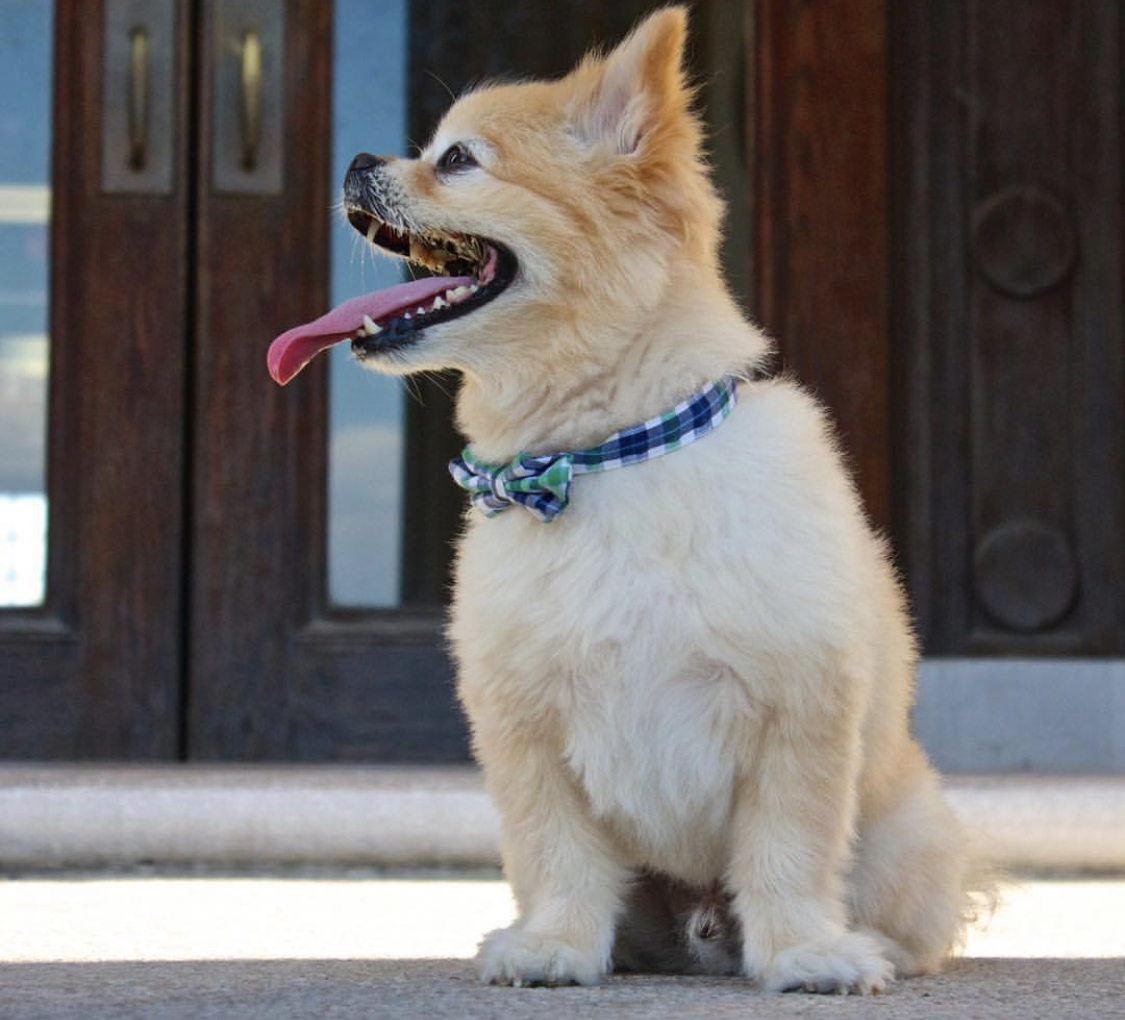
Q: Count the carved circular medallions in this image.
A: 2